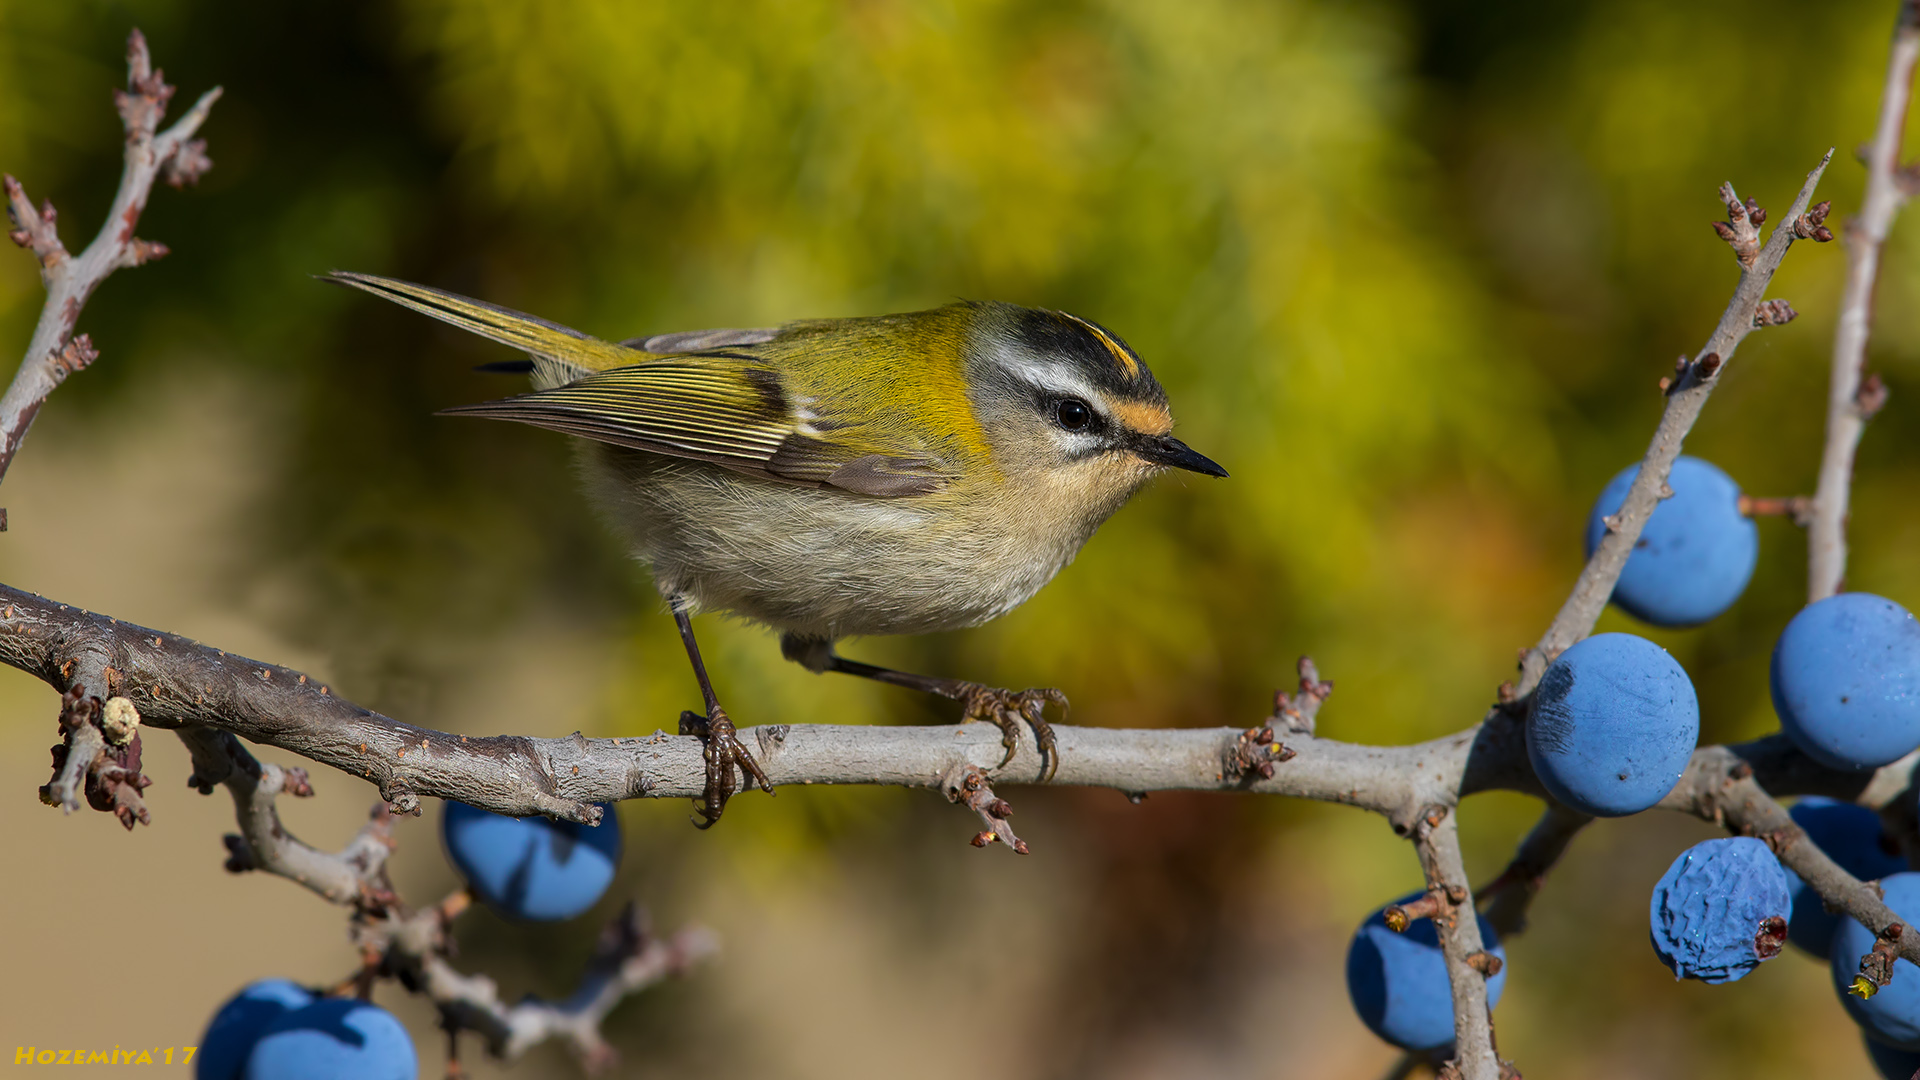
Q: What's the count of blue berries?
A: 11